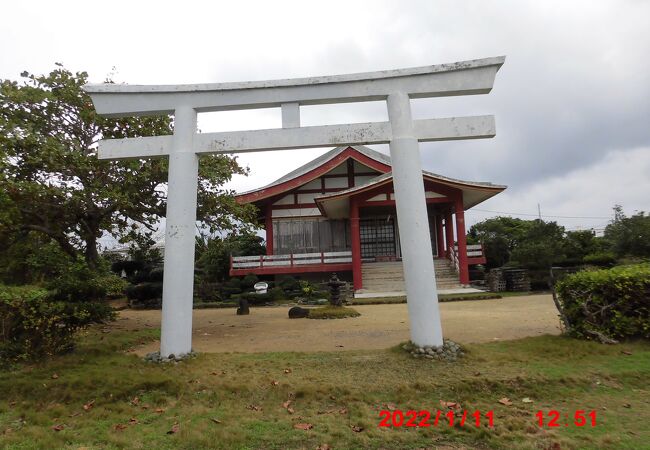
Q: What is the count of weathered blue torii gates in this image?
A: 0